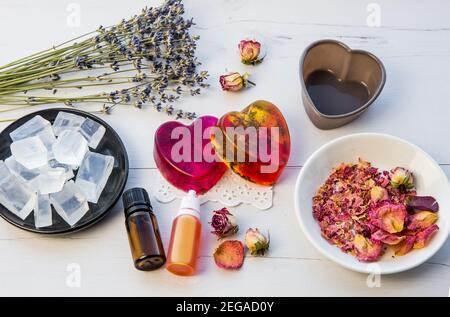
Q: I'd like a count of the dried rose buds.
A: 5